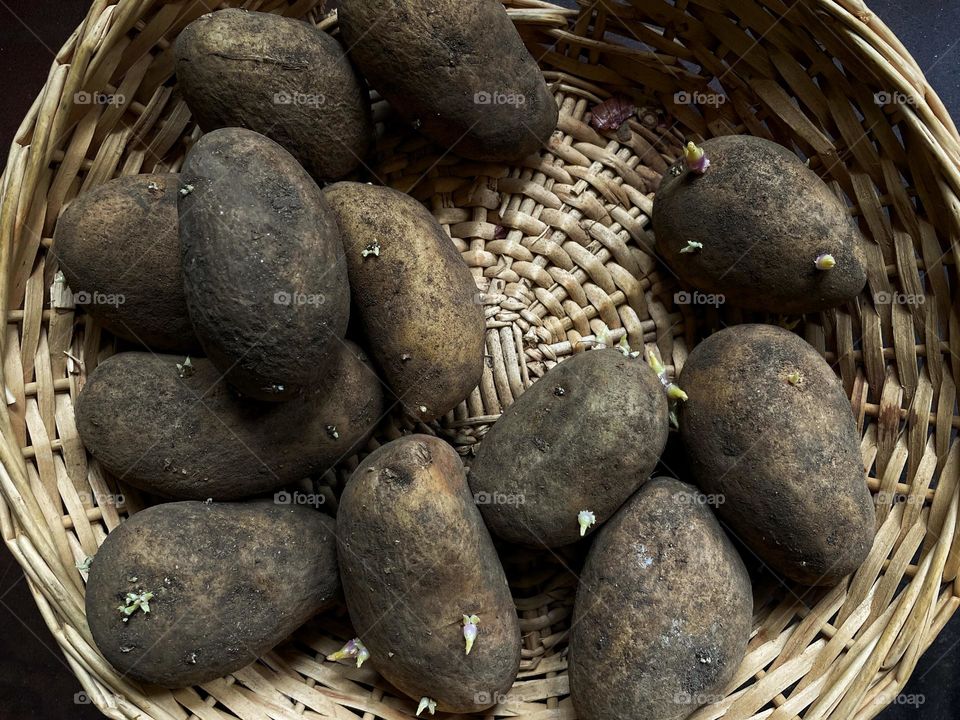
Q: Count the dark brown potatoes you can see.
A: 12